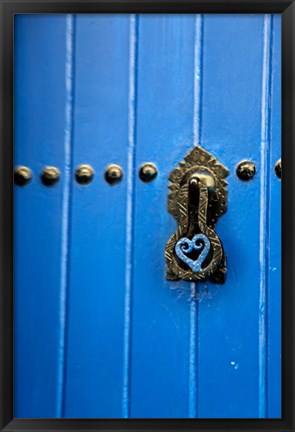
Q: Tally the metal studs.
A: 7